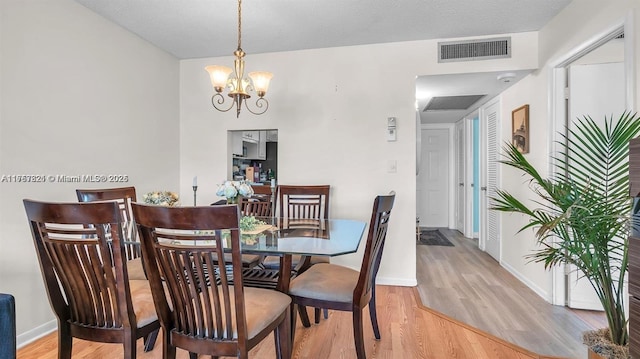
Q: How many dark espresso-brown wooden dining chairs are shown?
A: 6